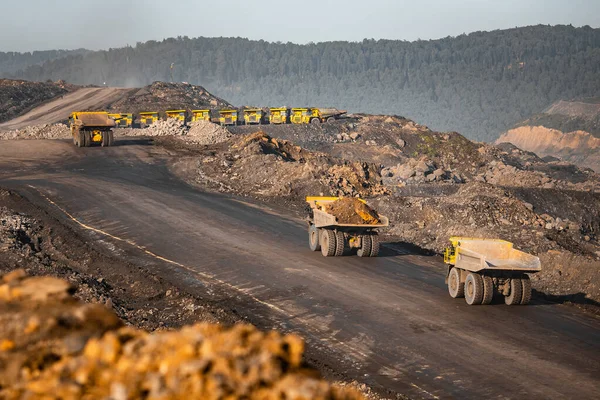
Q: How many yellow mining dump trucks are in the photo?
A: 12